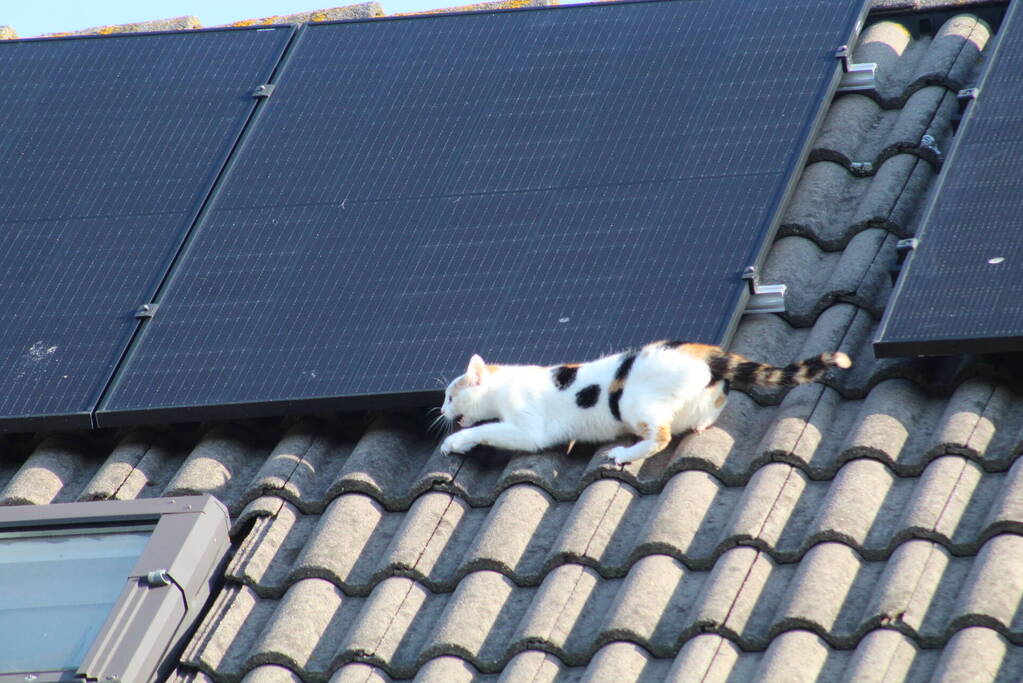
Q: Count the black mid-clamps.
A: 2